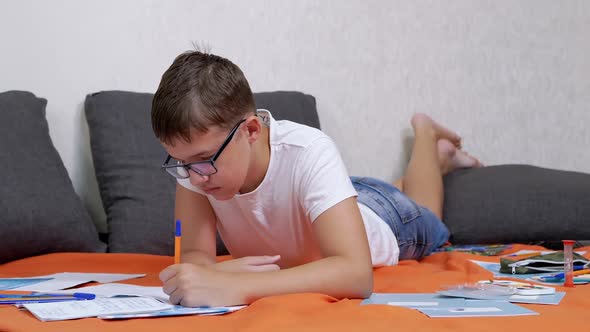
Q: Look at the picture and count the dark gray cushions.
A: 3